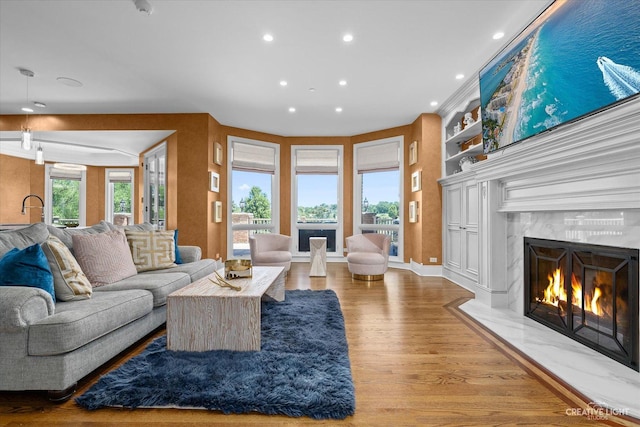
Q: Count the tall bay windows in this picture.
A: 3